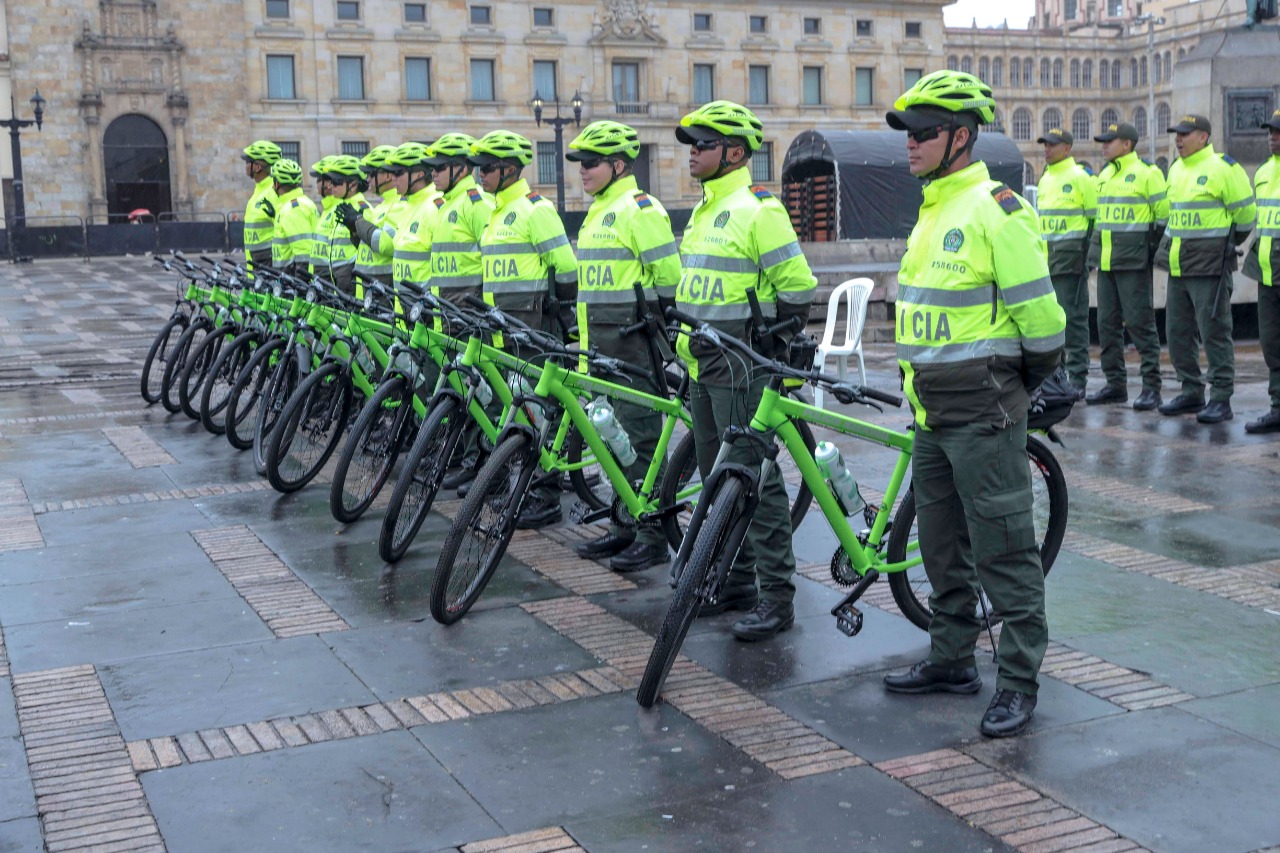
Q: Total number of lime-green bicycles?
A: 11